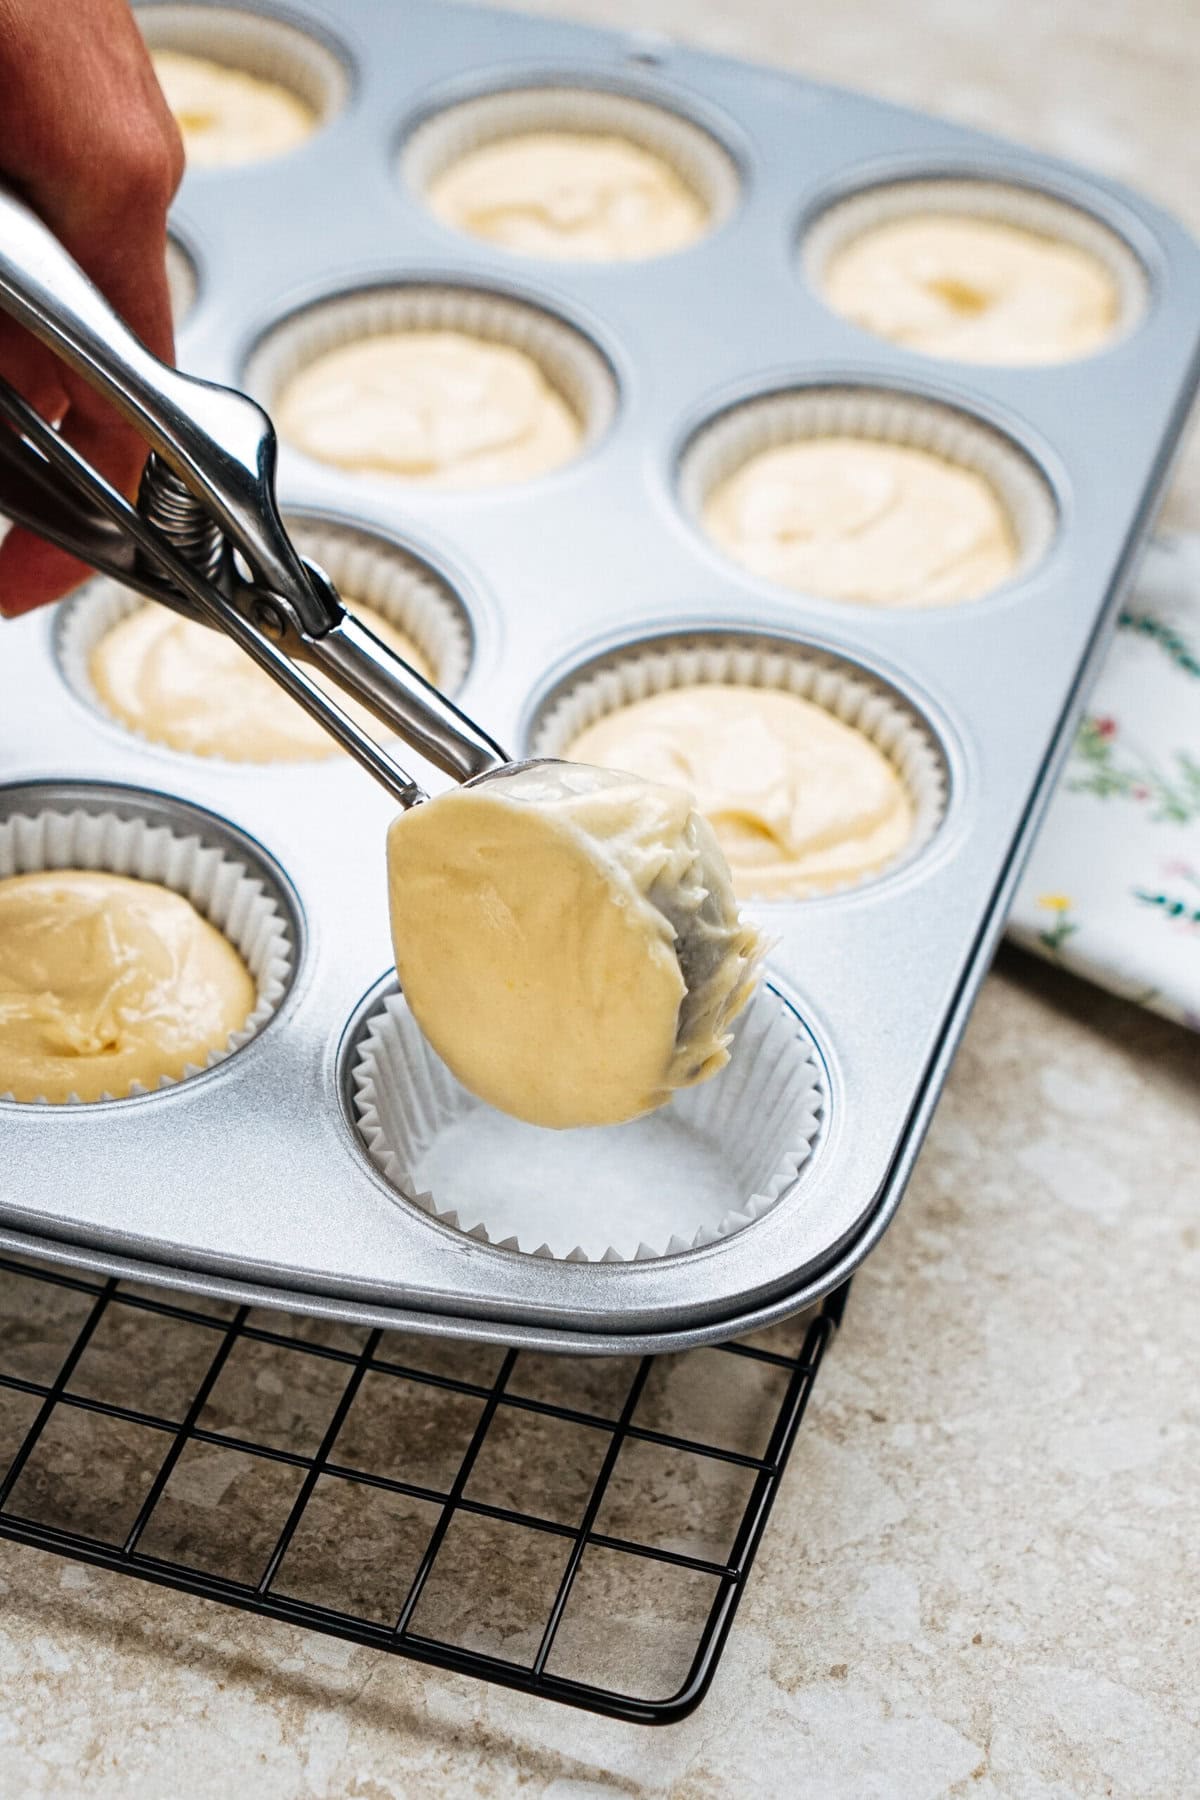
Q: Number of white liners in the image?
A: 10